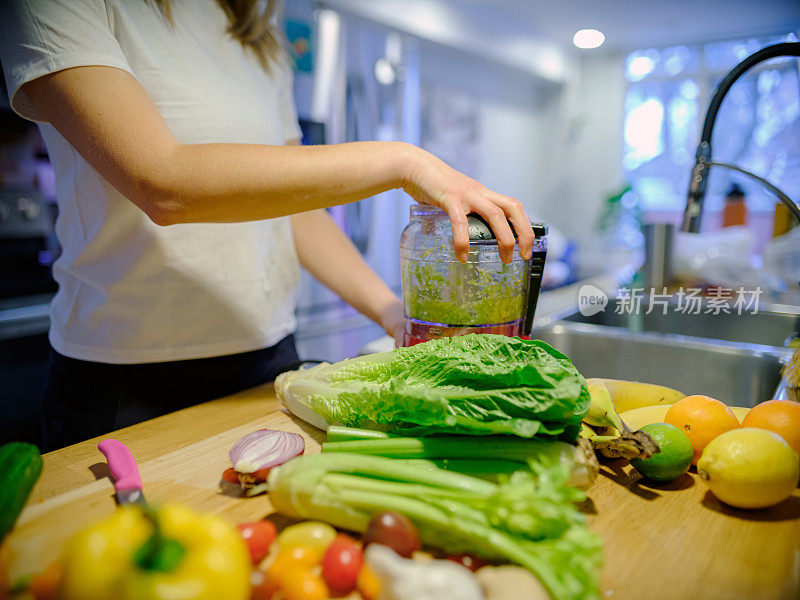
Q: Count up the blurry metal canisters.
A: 1